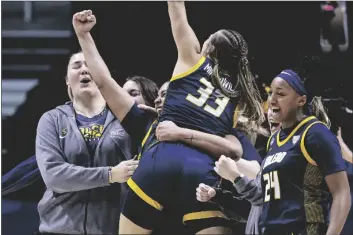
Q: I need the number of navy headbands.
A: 1